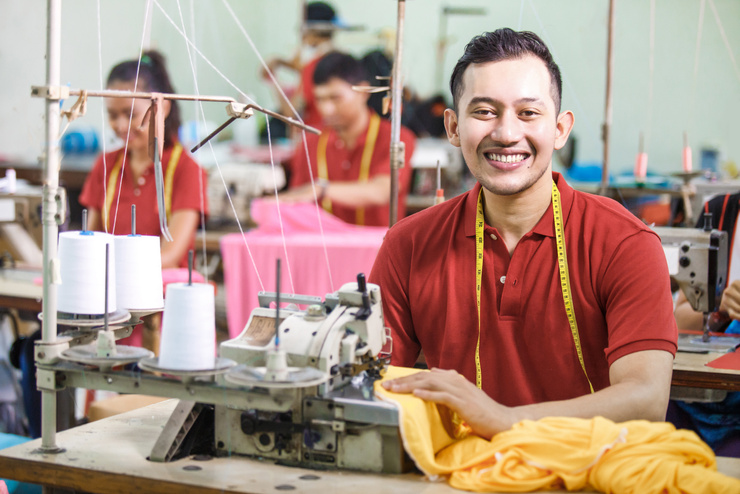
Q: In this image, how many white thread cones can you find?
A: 3